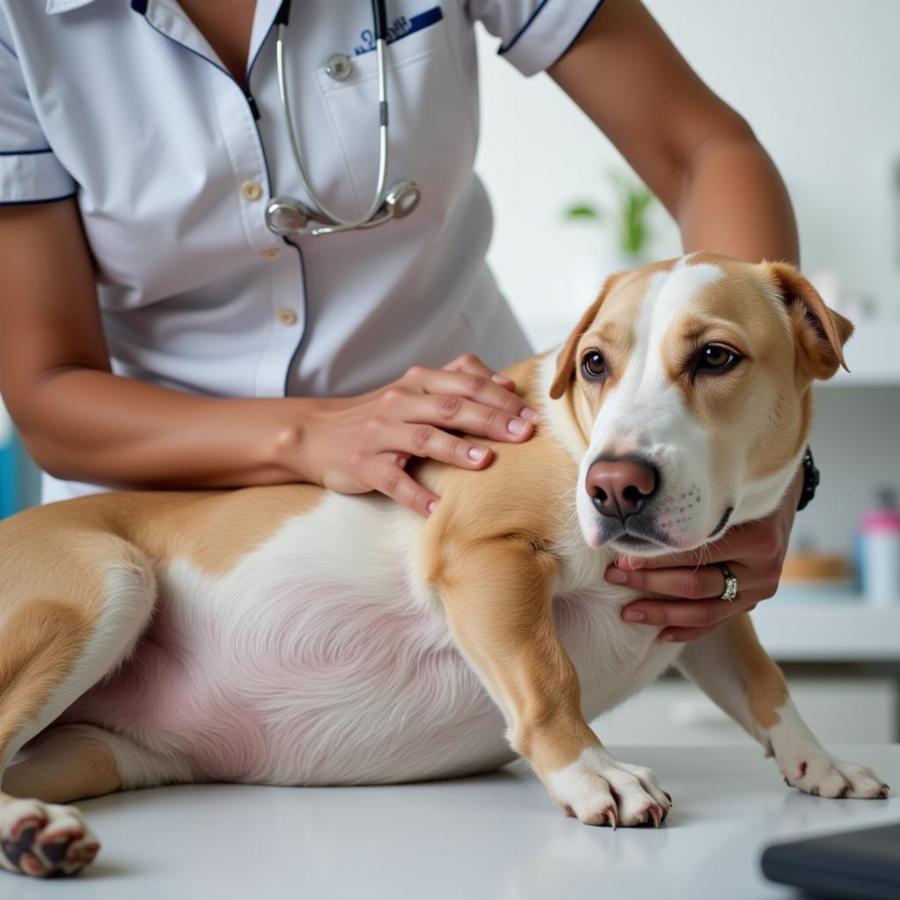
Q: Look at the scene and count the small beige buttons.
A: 3